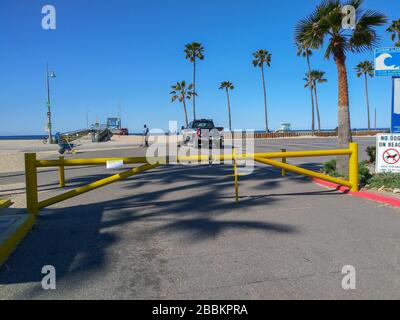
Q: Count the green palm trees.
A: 9